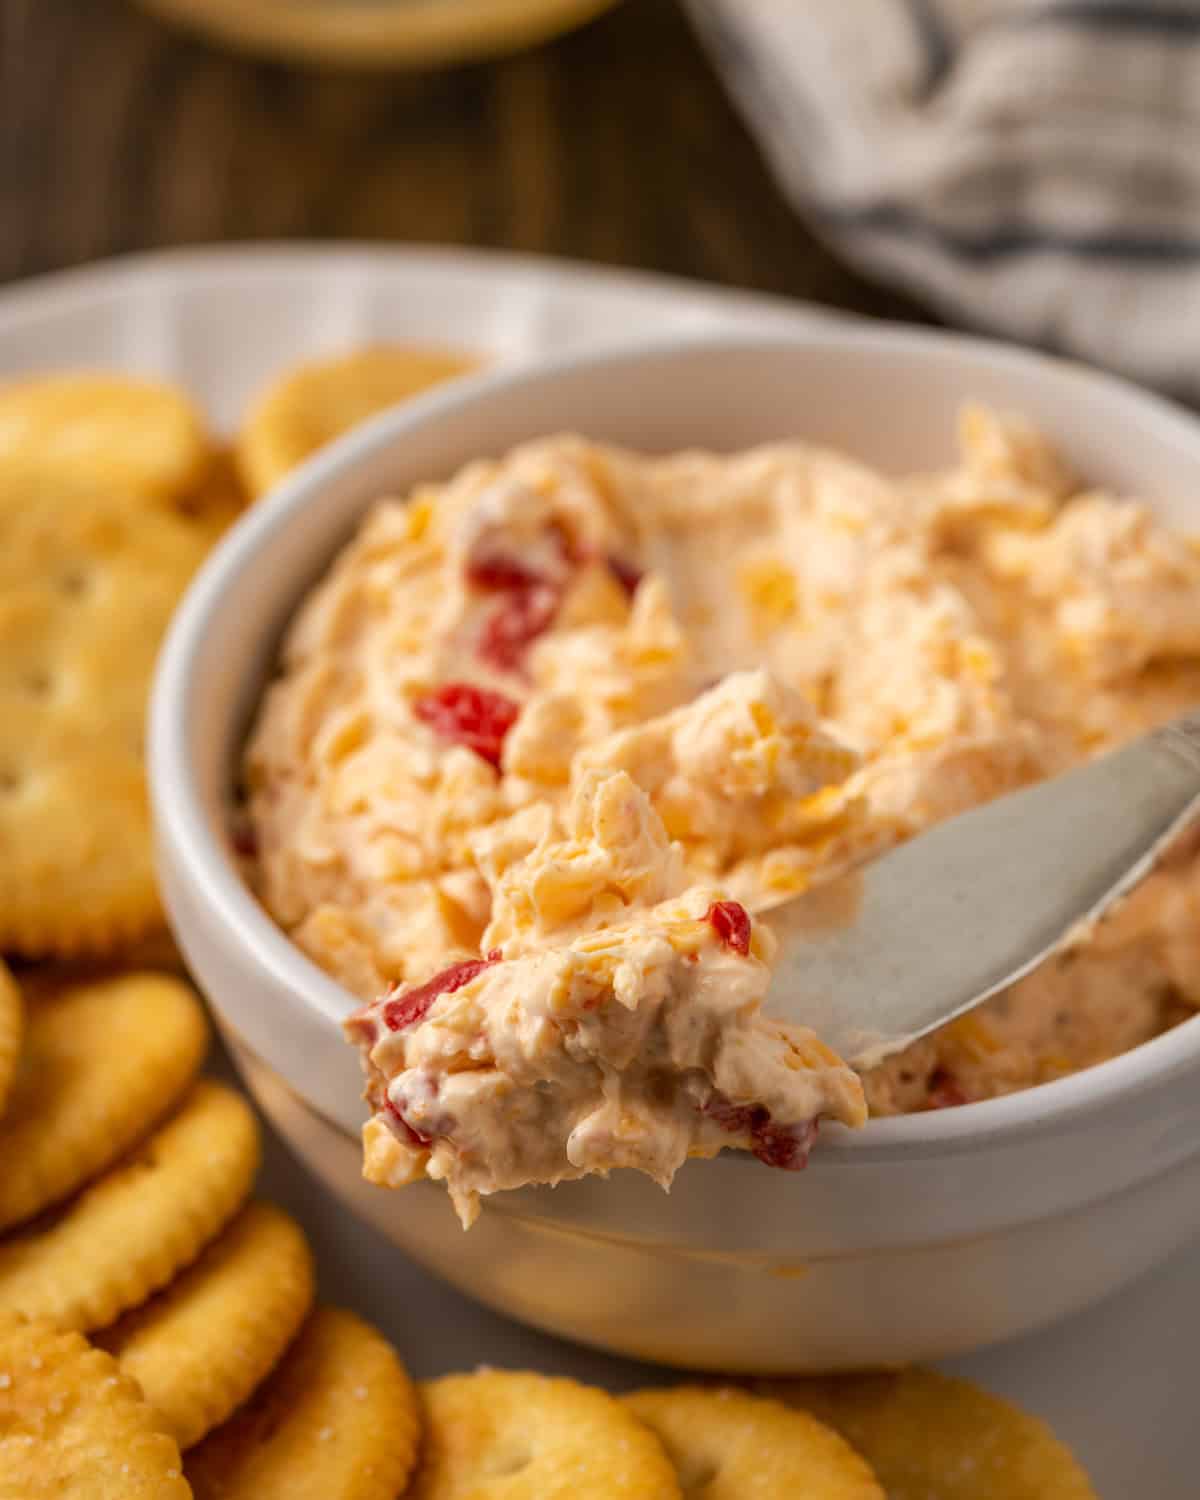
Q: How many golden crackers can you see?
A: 12